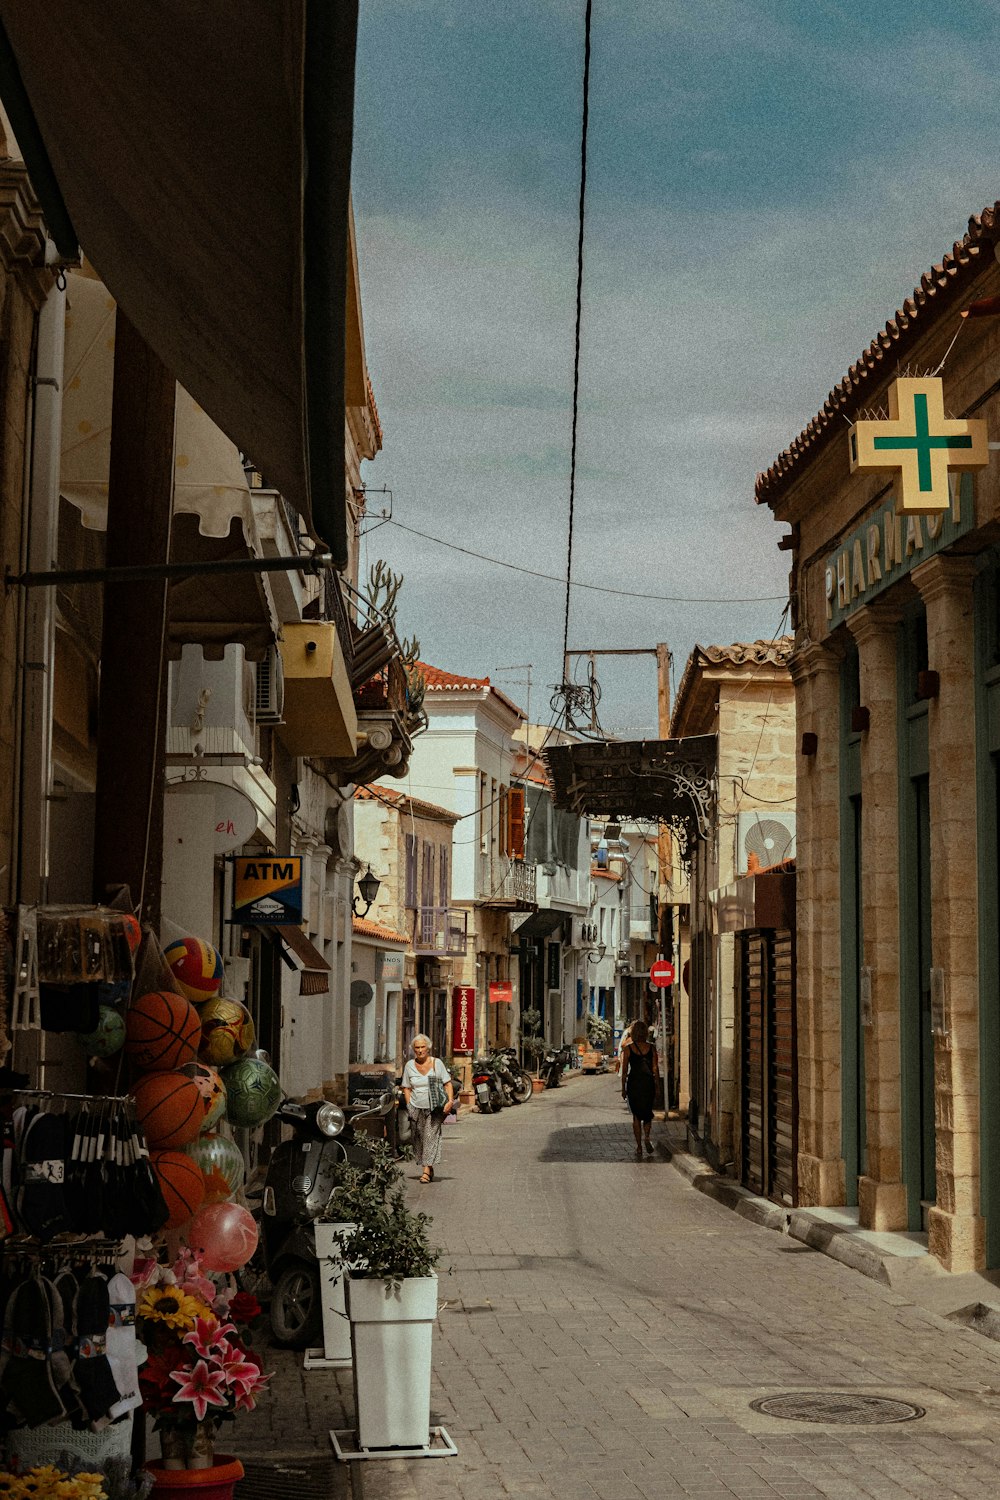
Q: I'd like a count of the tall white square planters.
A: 2